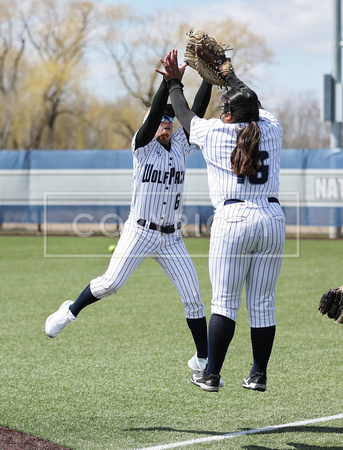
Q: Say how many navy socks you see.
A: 4